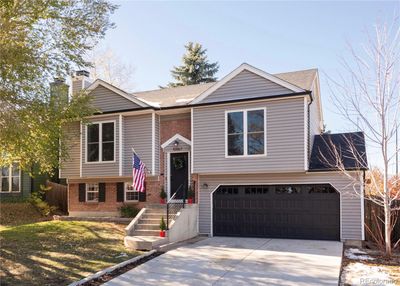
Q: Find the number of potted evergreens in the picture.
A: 3